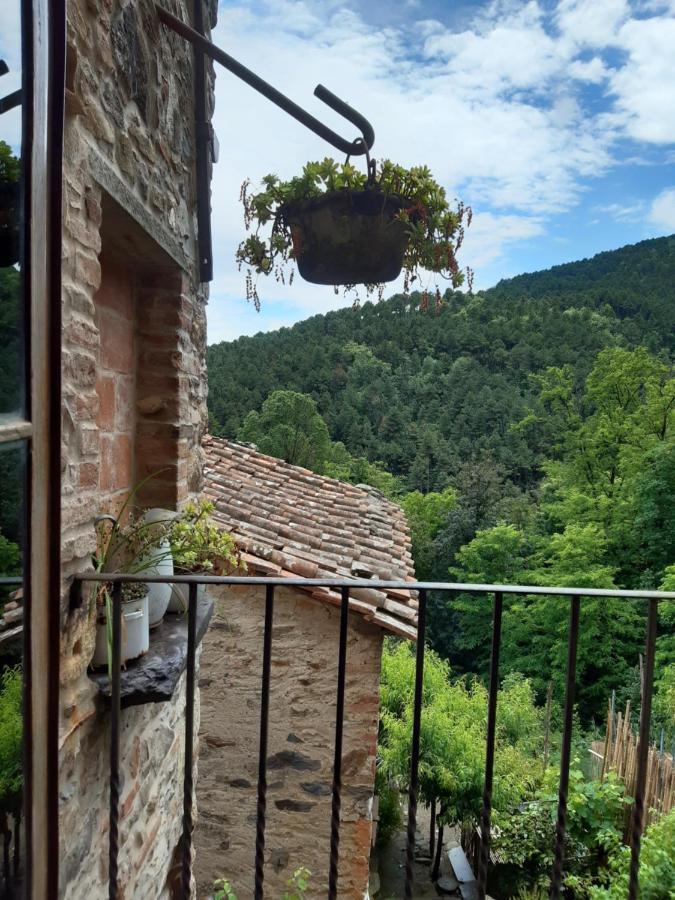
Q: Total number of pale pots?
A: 3